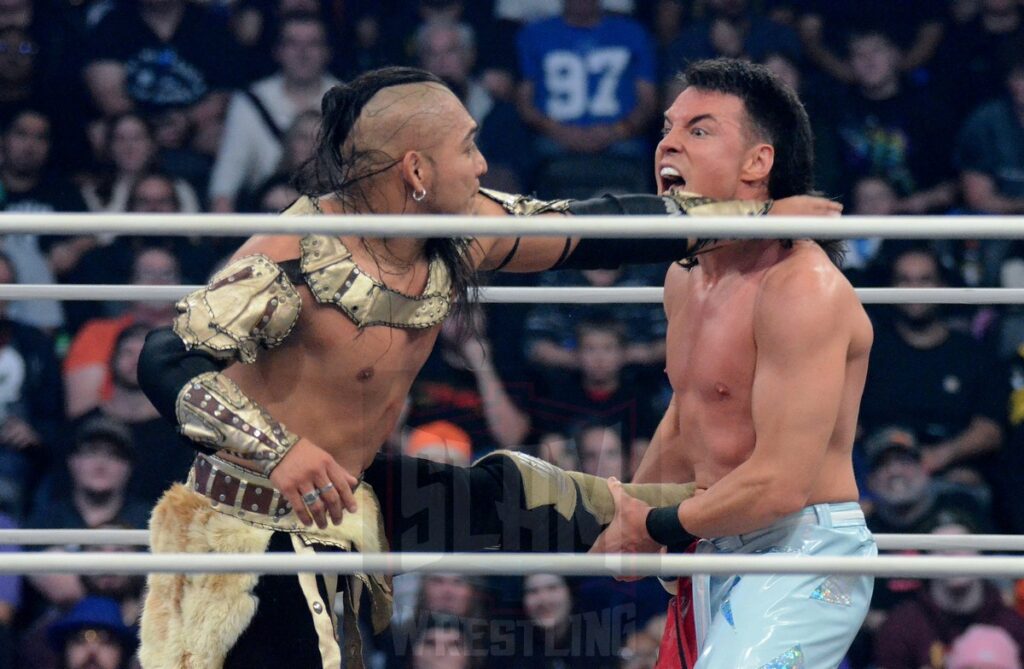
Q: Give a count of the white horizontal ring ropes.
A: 4